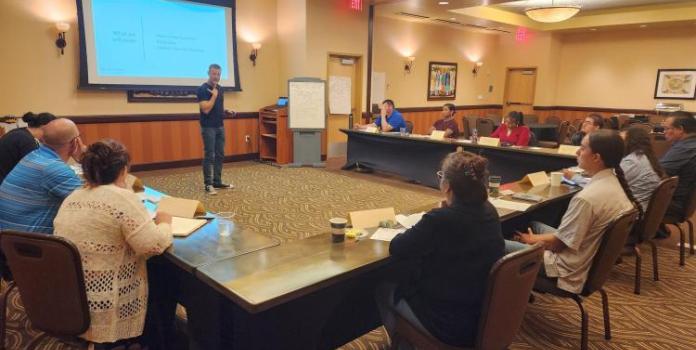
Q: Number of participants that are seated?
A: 11